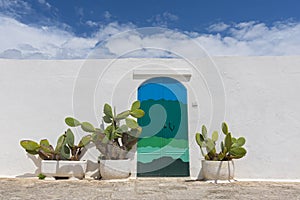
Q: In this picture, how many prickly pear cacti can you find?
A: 3